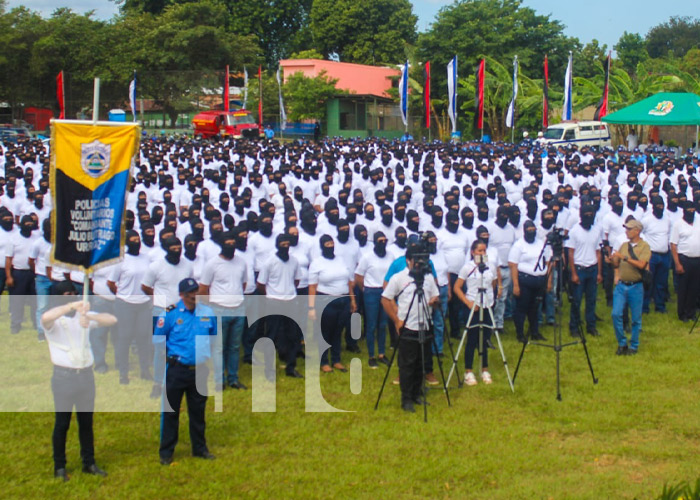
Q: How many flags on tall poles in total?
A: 14